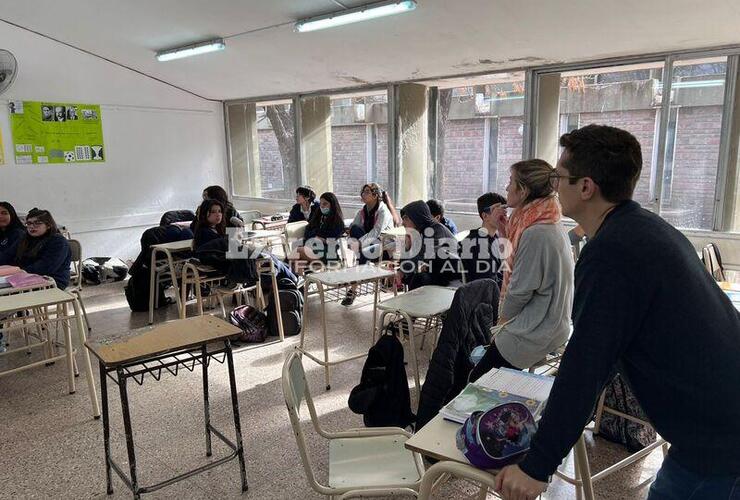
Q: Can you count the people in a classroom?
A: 12